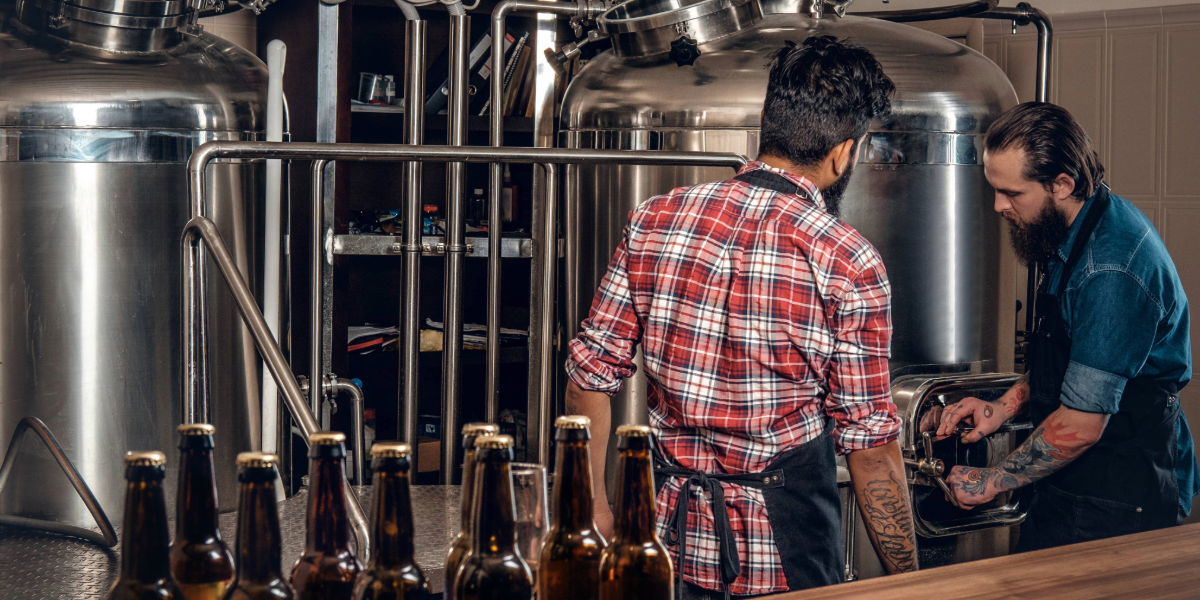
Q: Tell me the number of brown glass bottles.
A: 9